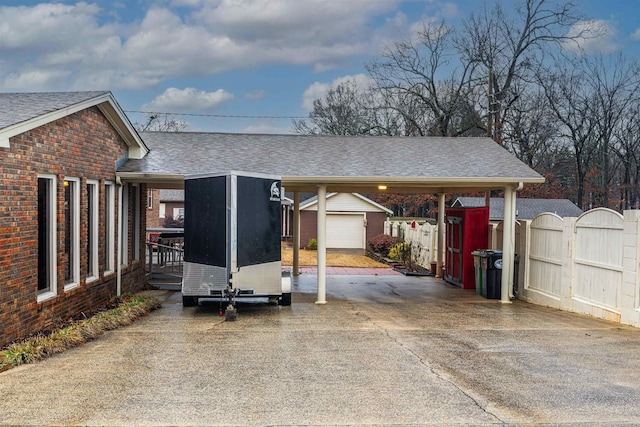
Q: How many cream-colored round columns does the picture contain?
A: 4